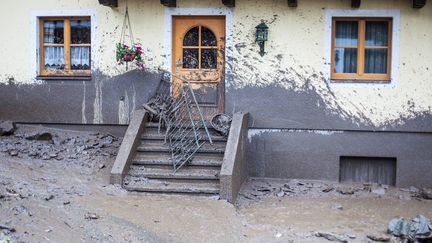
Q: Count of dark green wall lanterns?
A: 1